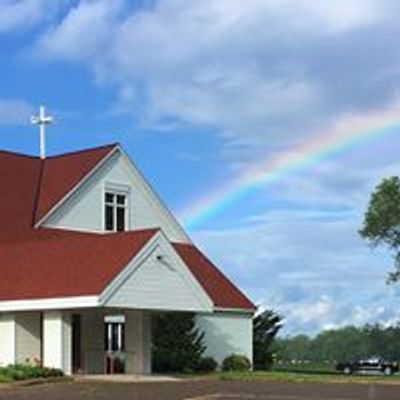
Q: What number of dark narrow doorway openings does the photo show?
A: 1